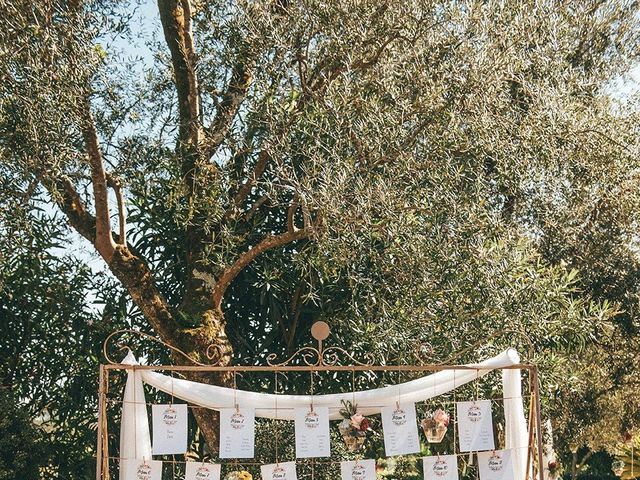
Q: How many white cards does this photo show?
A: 11